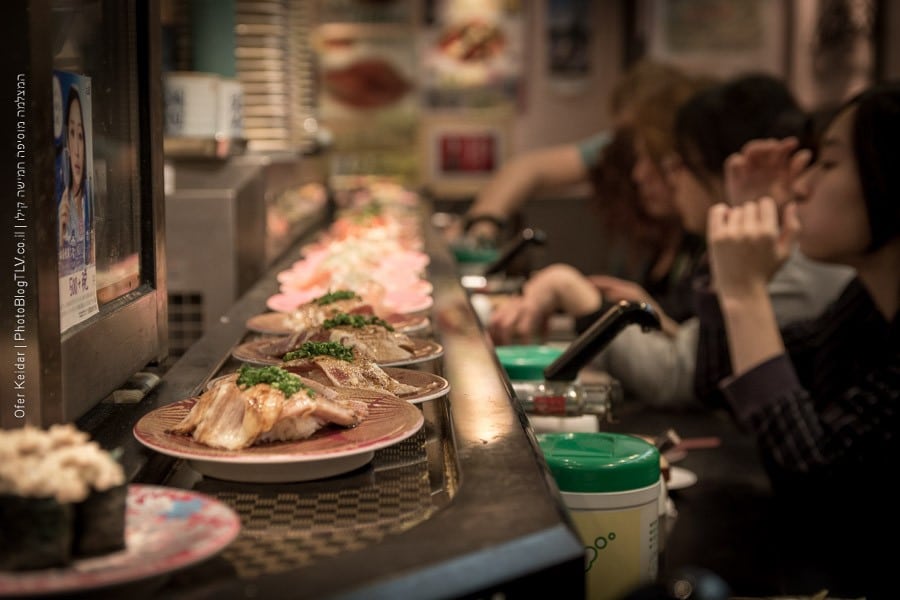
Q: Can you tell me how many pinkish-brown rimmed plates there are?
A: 4